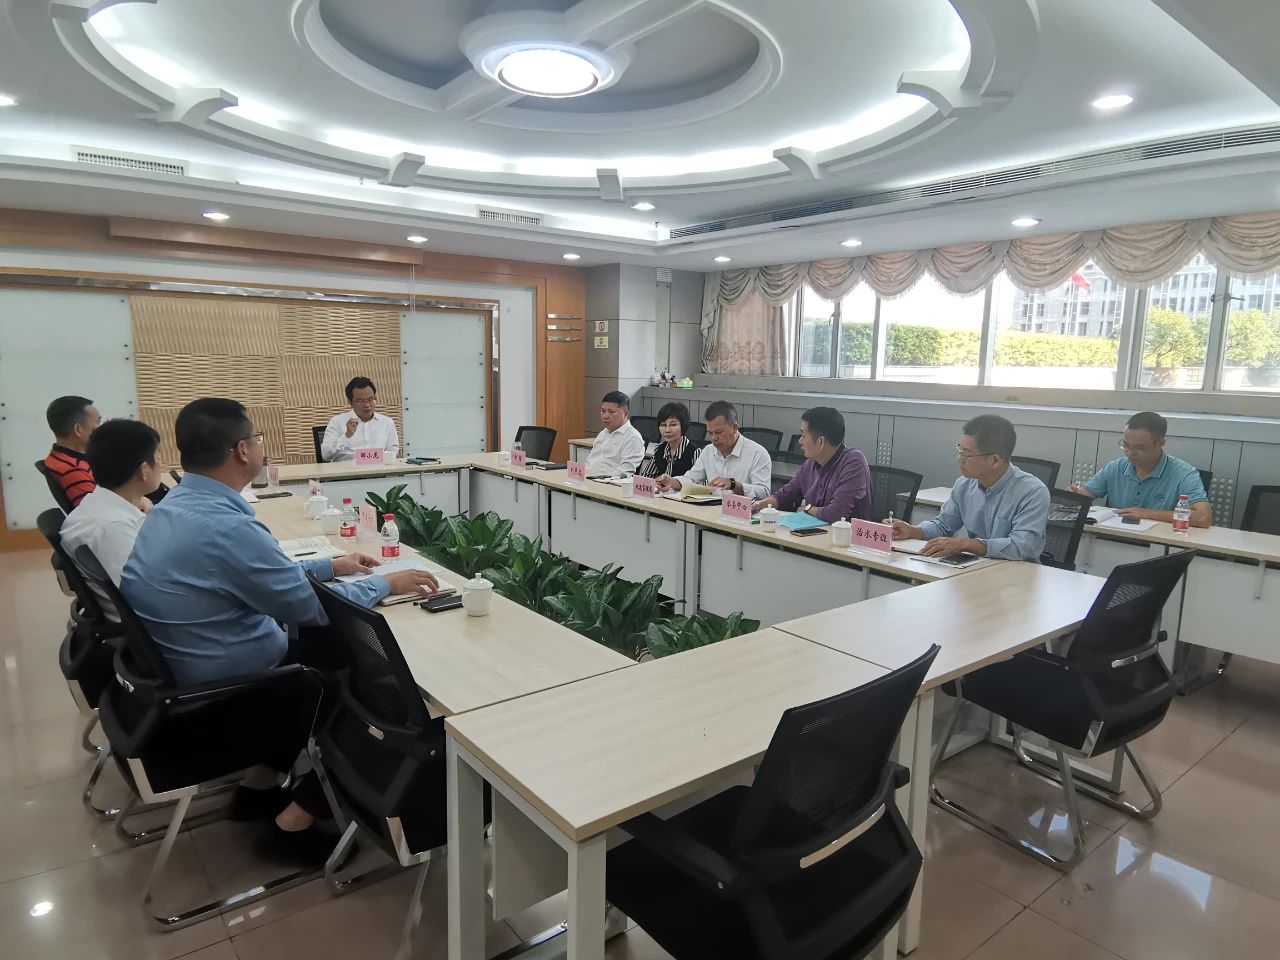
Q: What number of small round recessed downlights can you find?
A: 9